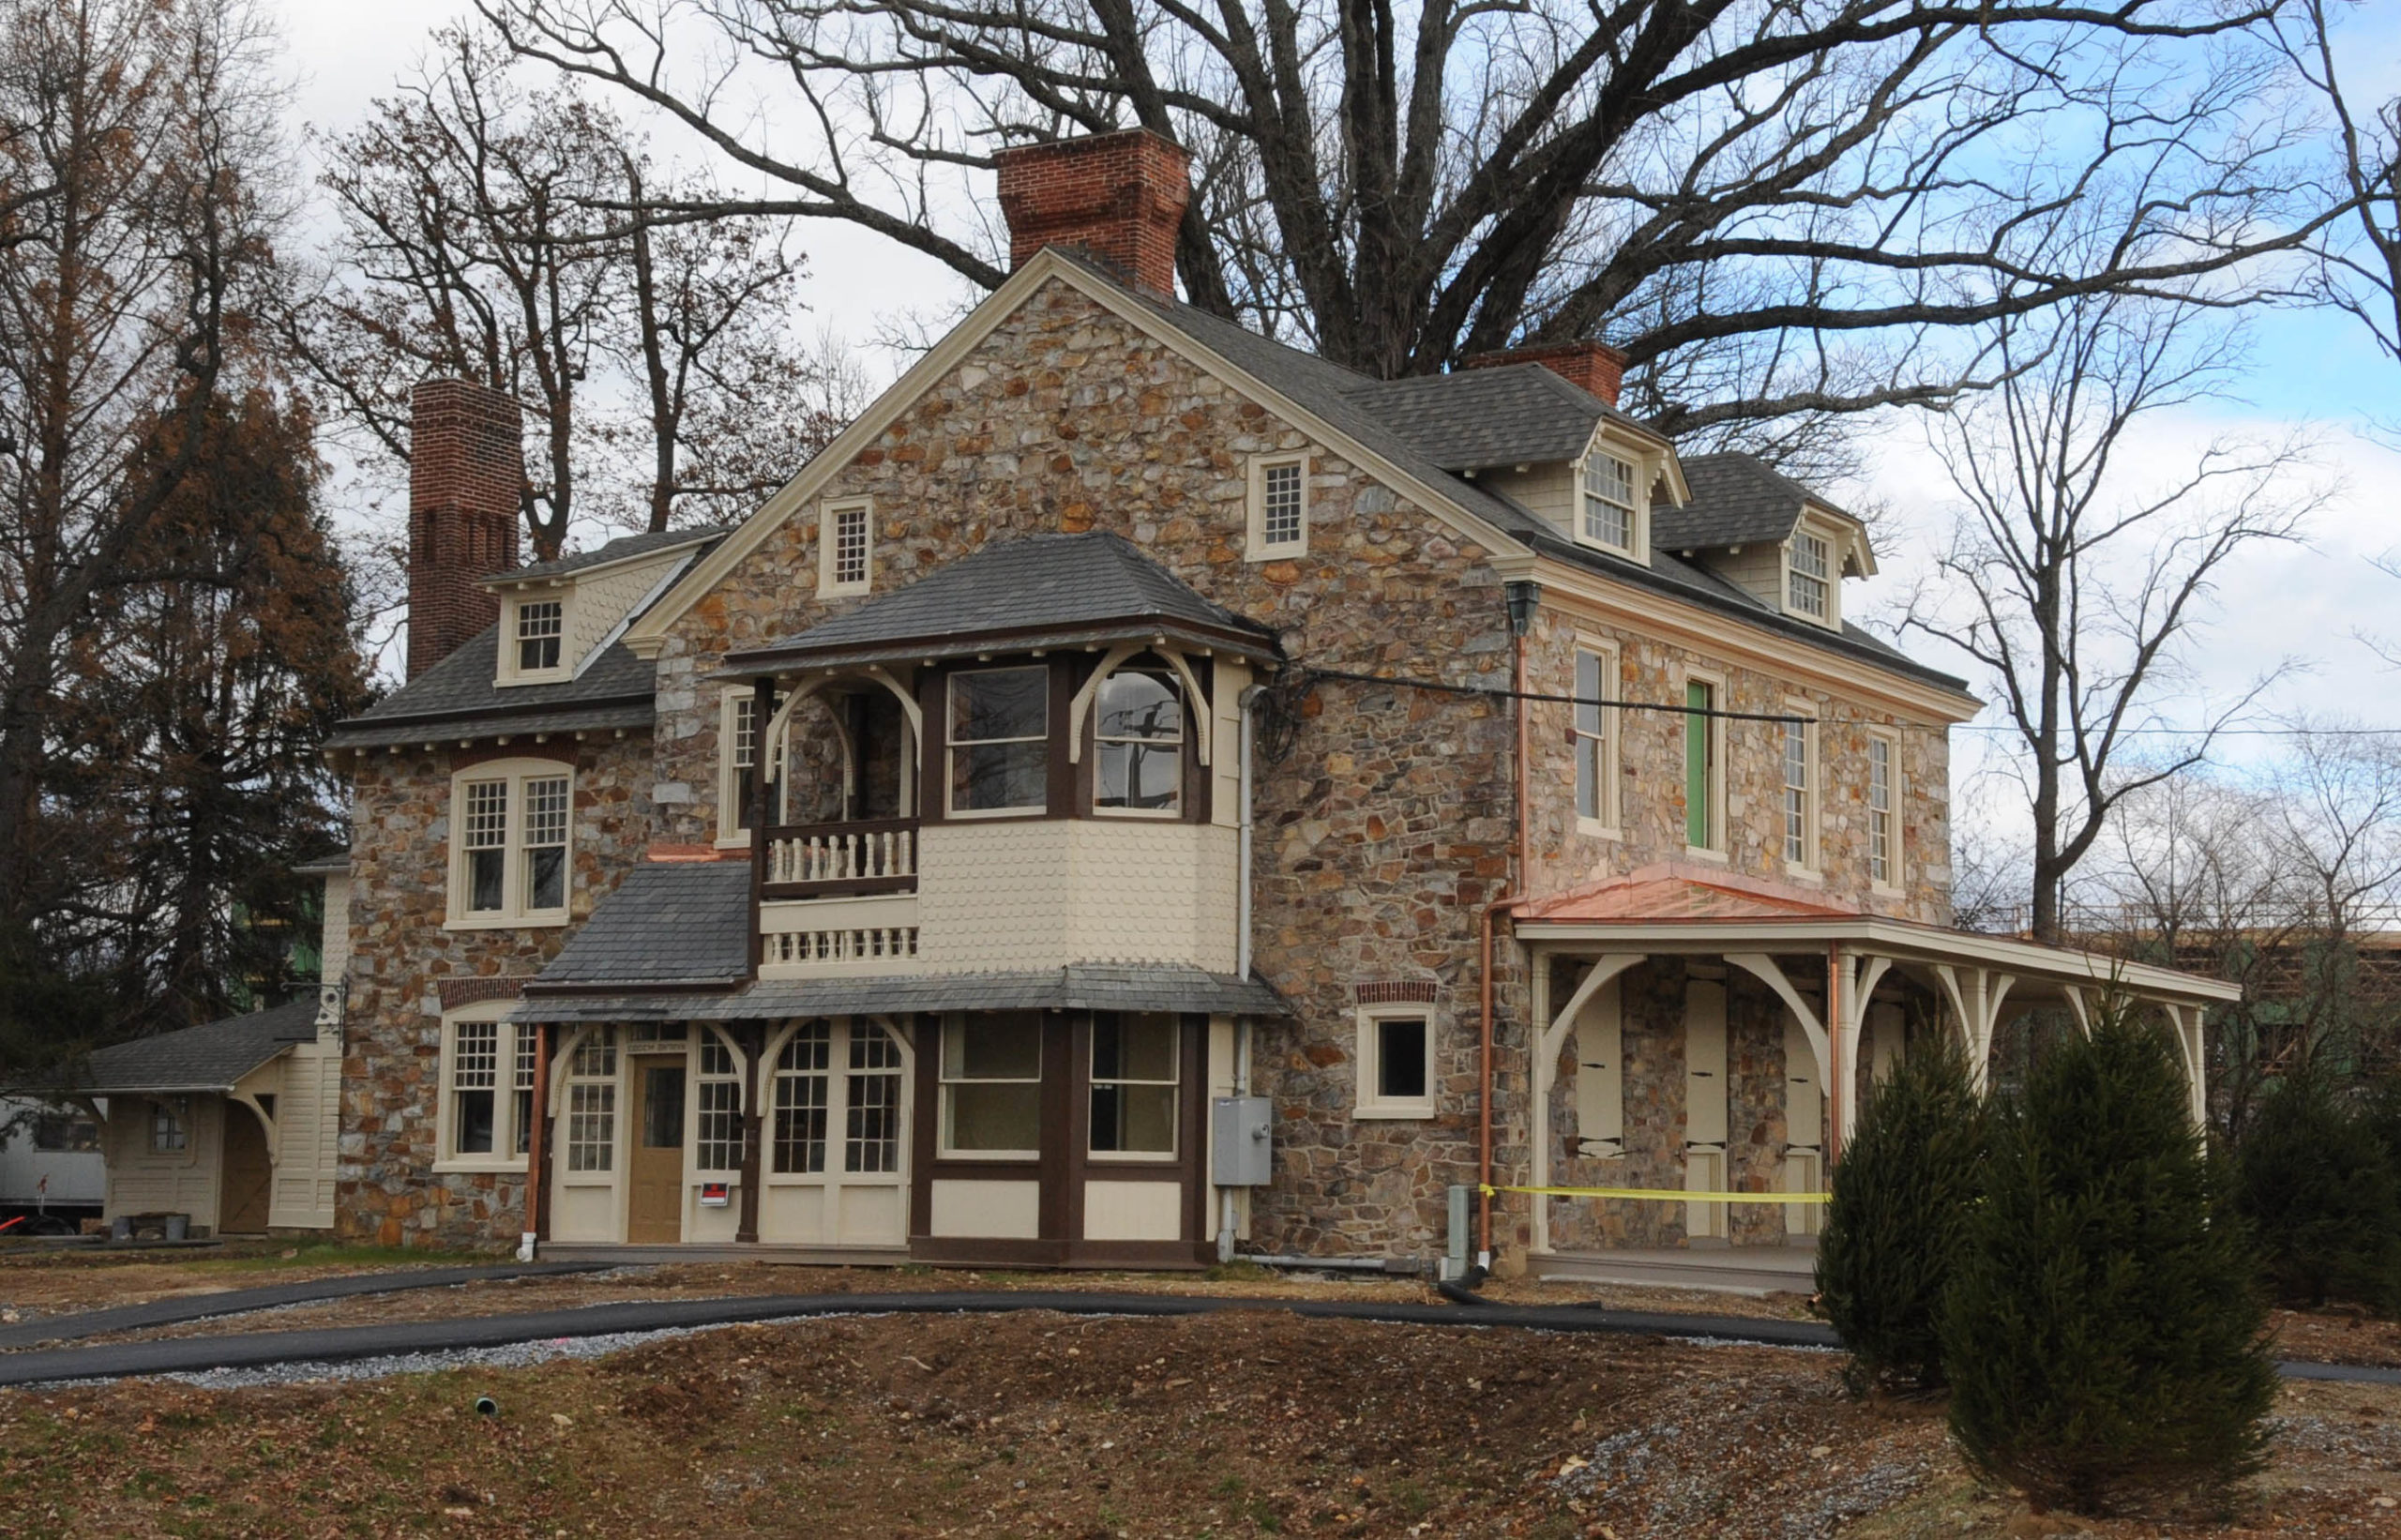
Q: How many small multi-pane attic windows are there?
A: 2